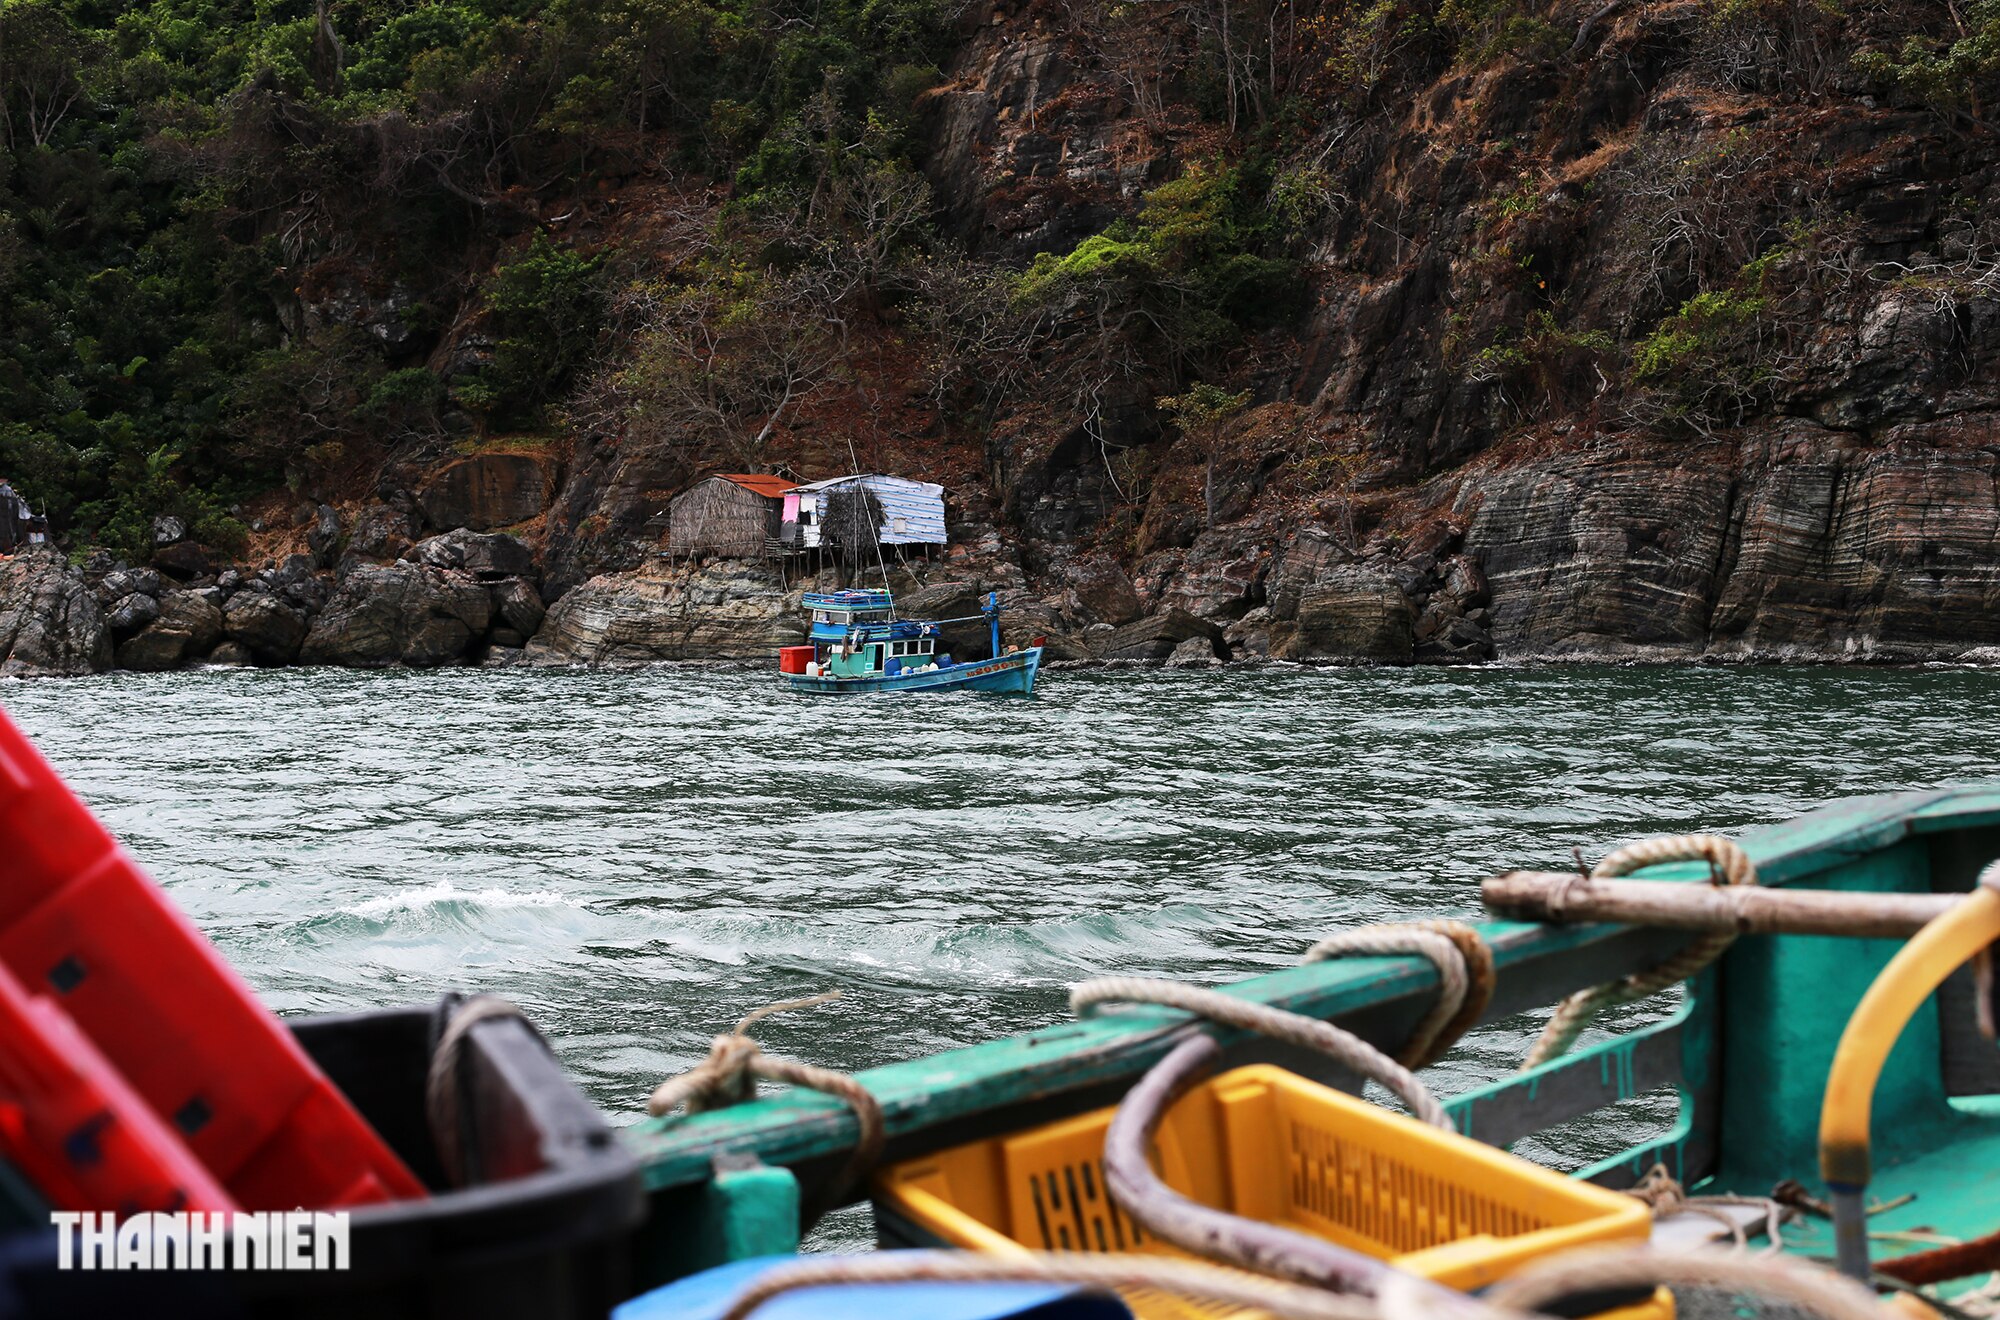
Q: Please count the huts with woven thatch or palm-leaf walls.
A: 1